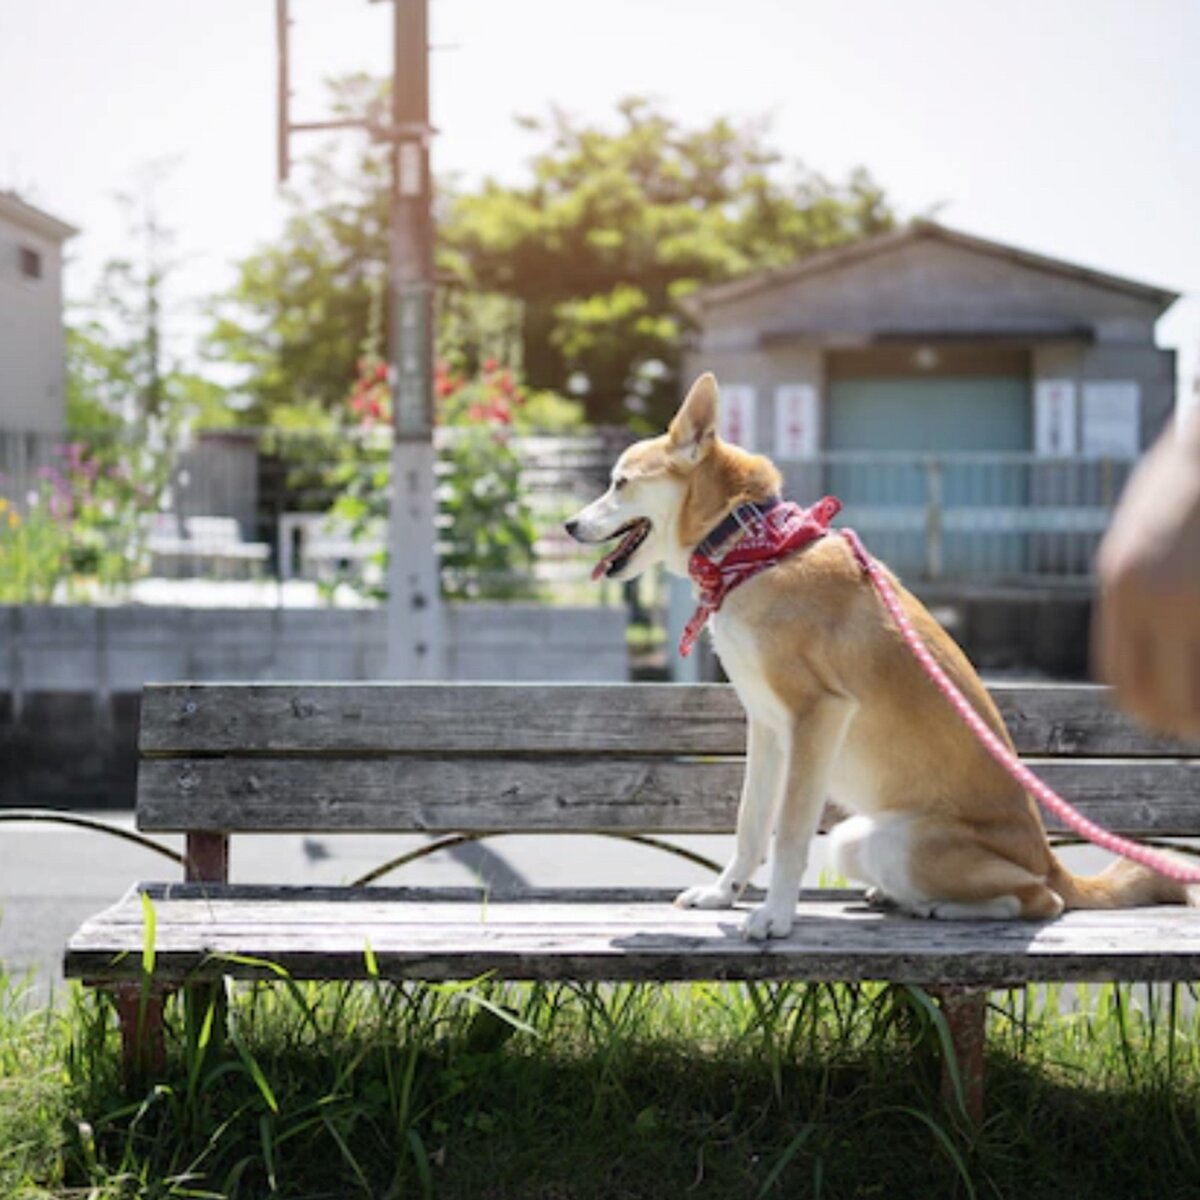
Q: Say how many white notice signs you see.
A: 4